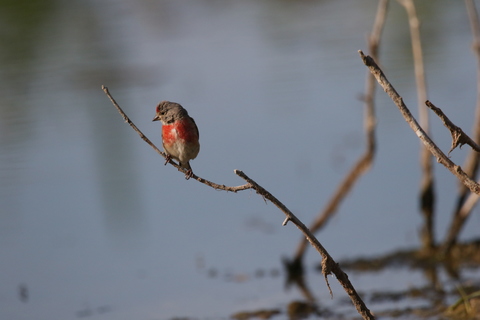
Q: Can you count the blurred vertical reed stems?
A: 3